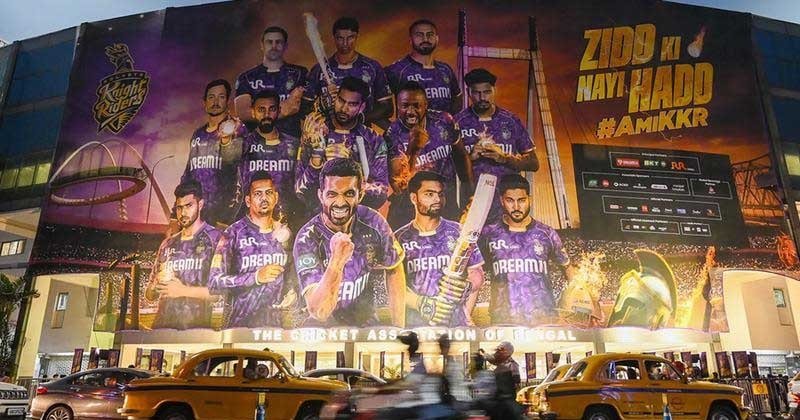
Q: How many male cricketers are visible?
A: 13